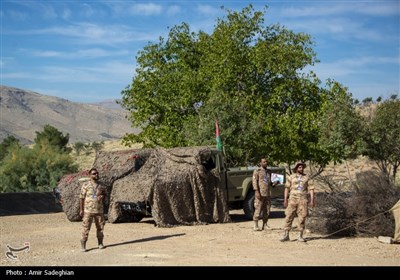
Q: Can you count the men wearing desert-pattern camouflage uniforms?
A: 3